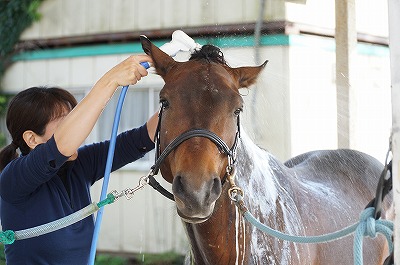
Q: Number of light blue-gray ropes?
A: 2